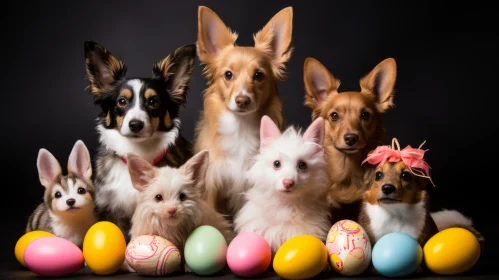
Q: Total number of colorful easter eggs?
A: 10